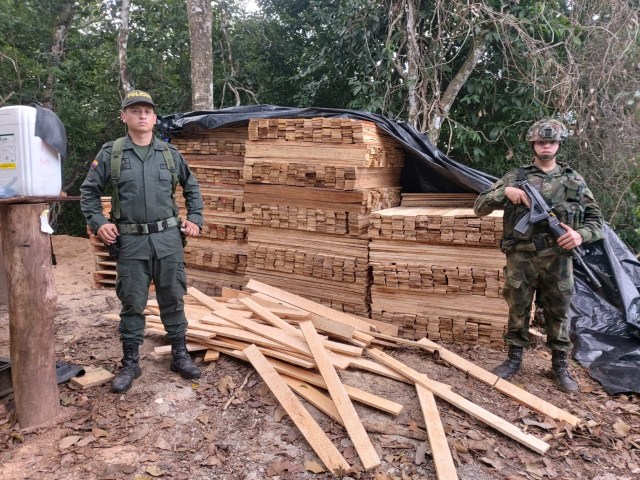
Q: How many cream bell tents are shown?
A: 0